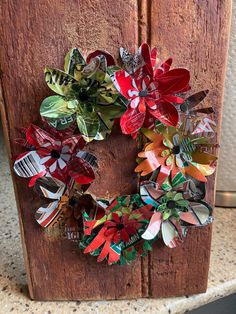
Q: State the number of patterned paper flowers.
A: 7